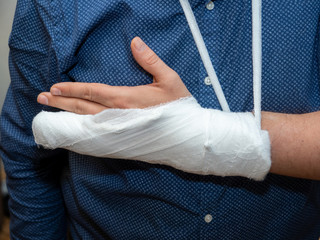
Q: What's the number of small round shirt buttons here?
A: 3